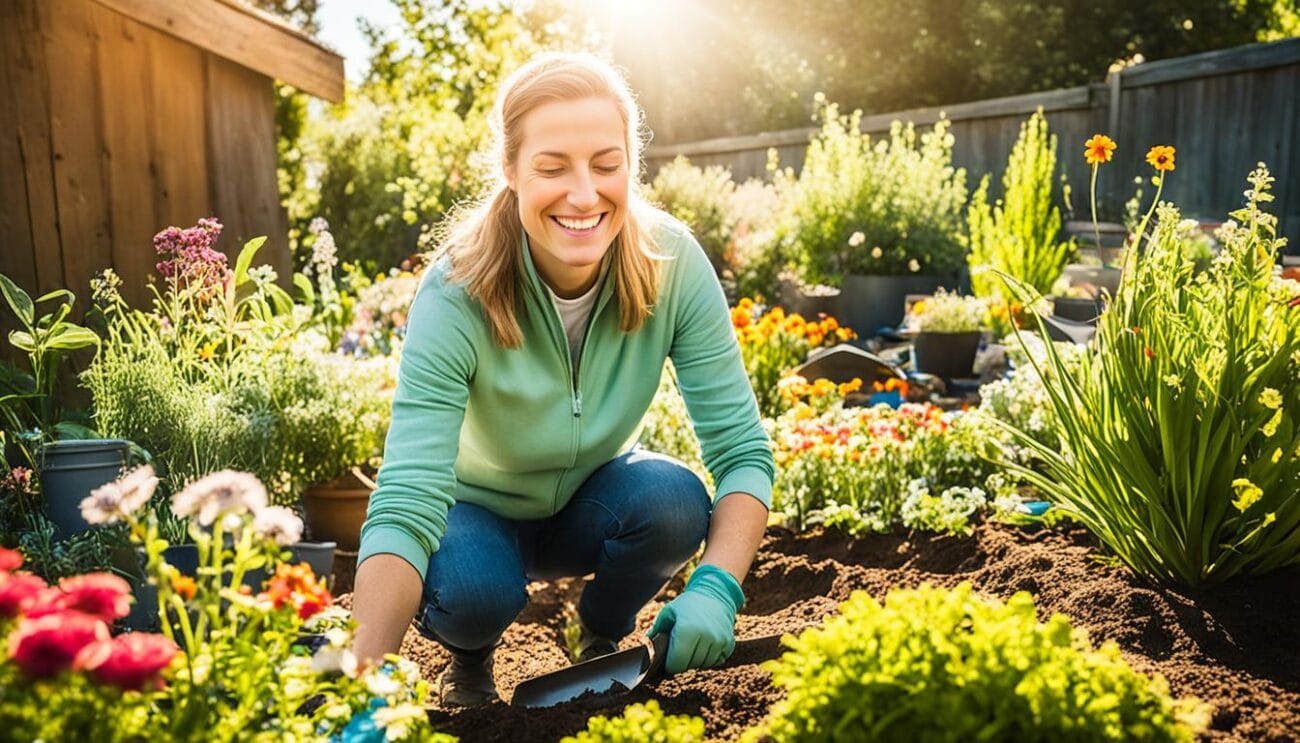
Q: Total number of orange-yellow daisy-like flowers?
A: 2